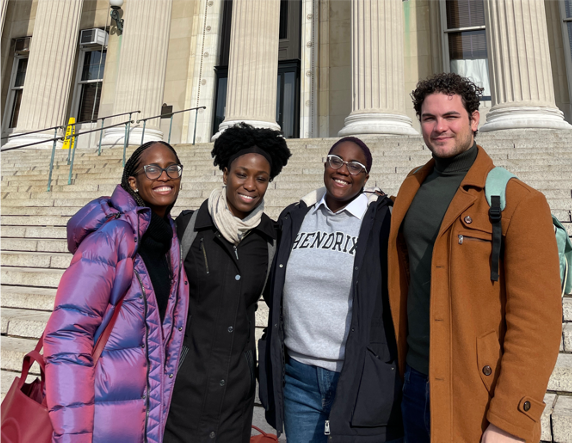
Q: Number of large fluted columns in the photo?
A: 5